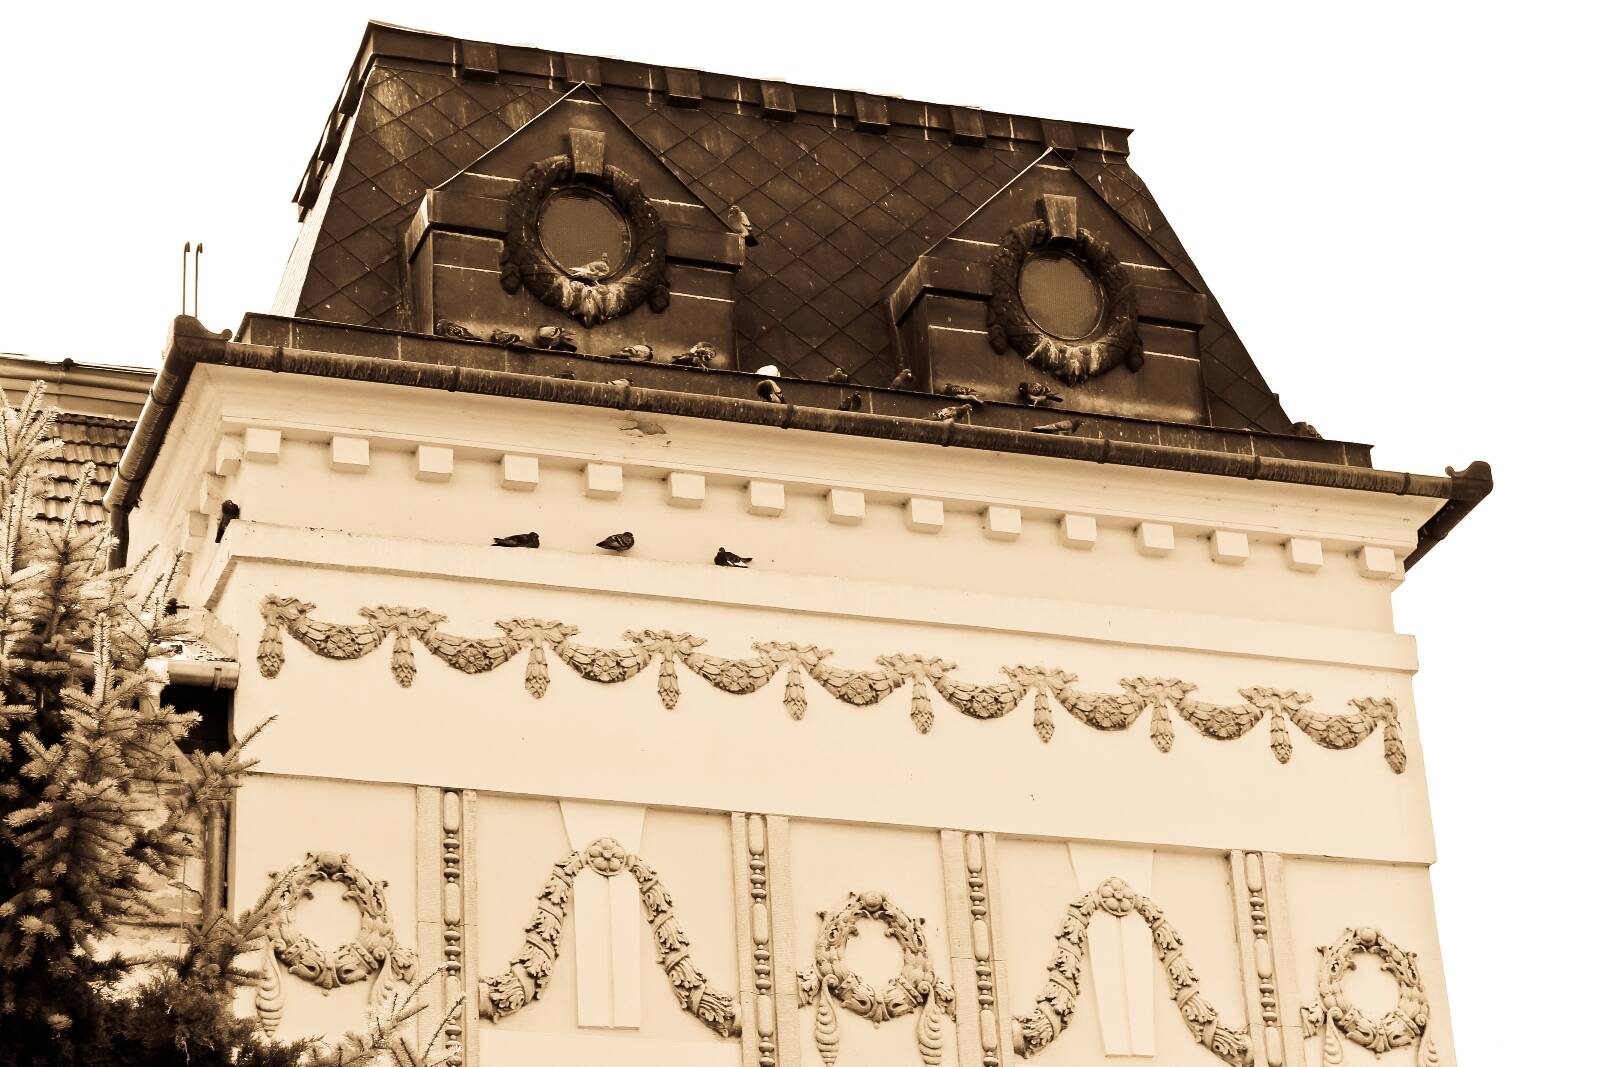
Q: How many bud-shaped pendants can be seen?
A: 10